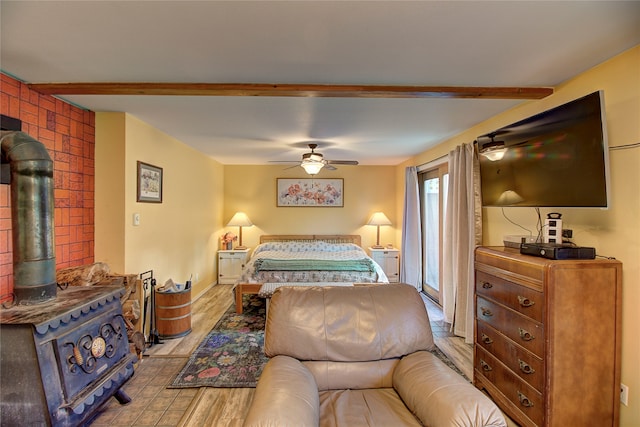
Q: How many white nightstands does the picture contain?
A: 2